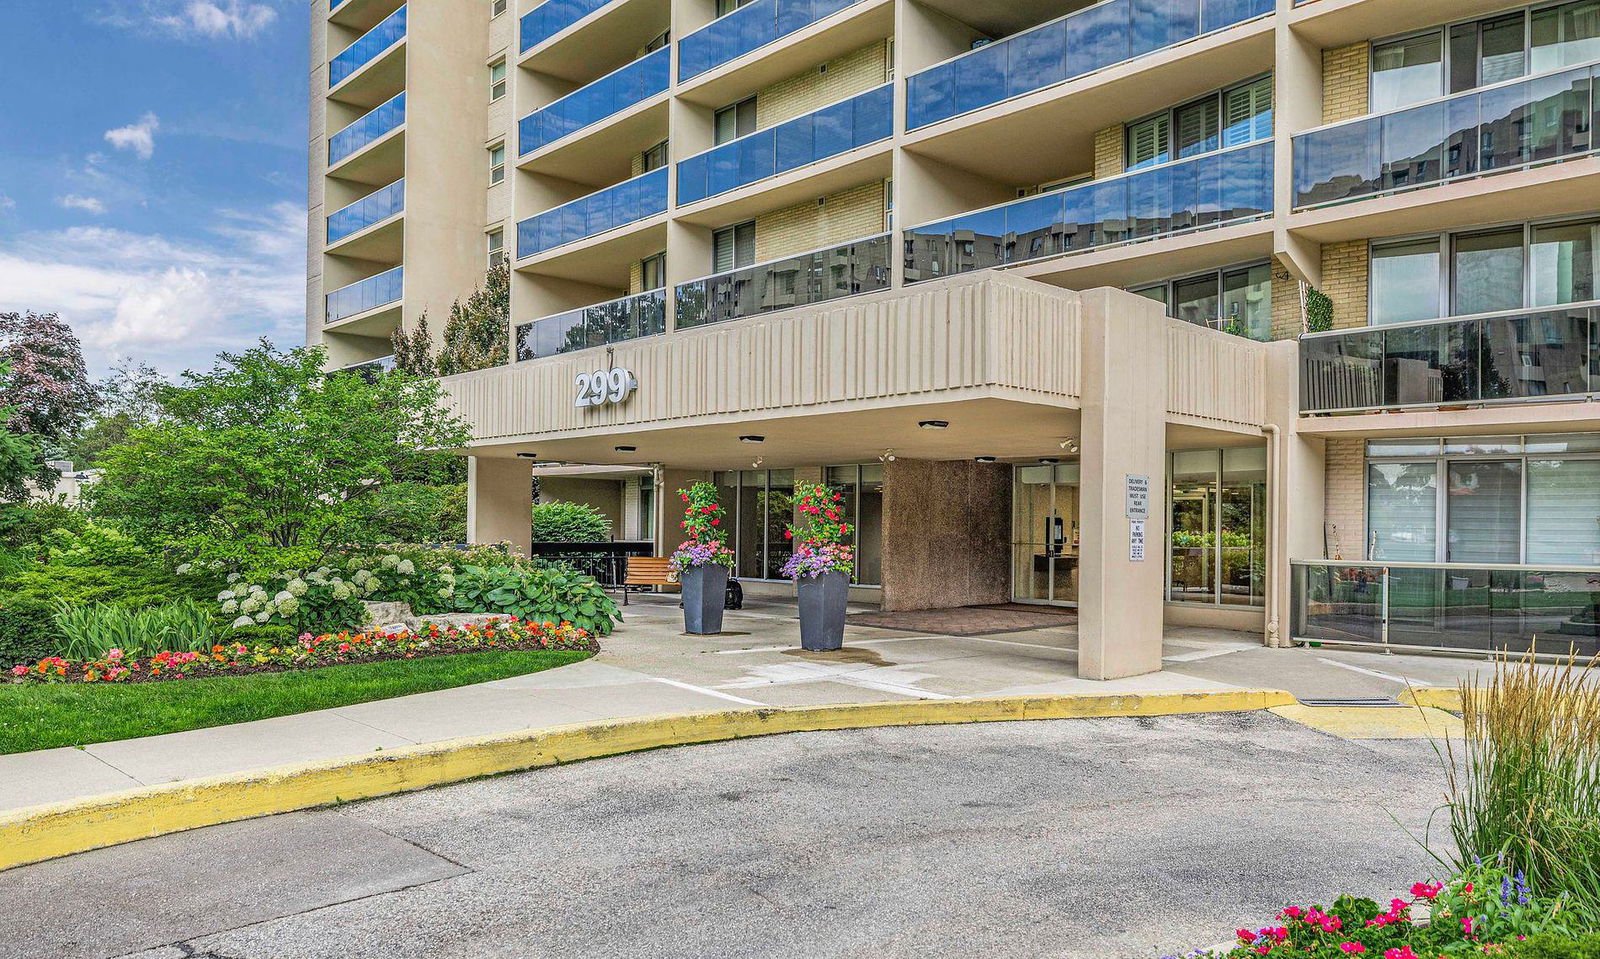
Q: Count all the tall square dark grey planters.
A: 2